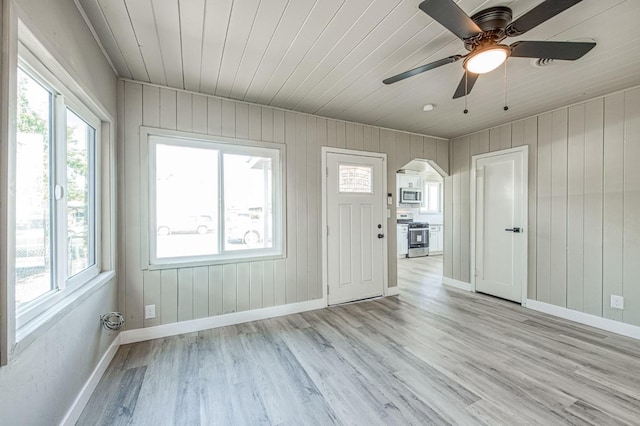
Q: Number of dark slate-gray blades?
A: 5